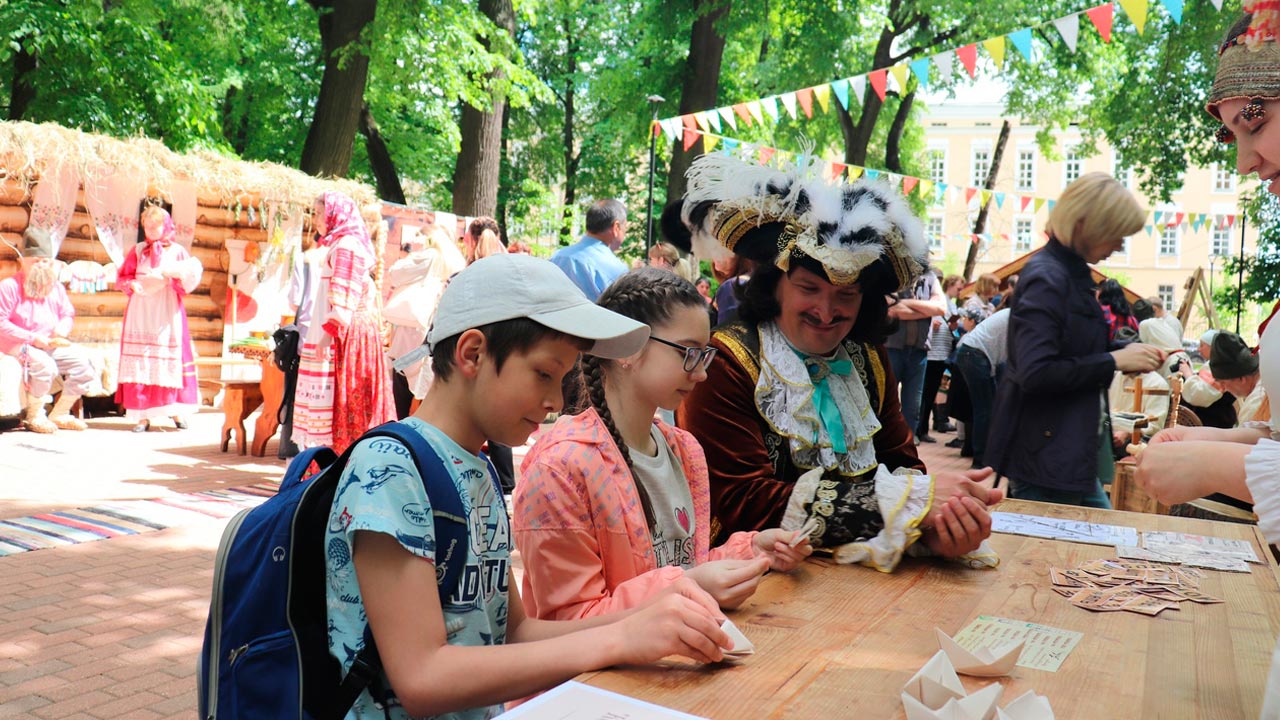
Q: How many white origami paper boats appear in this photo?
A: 4